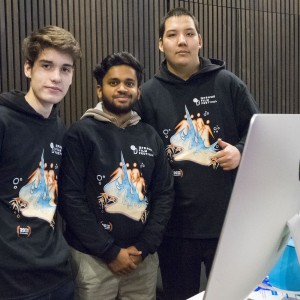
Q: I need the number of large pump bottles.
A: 0